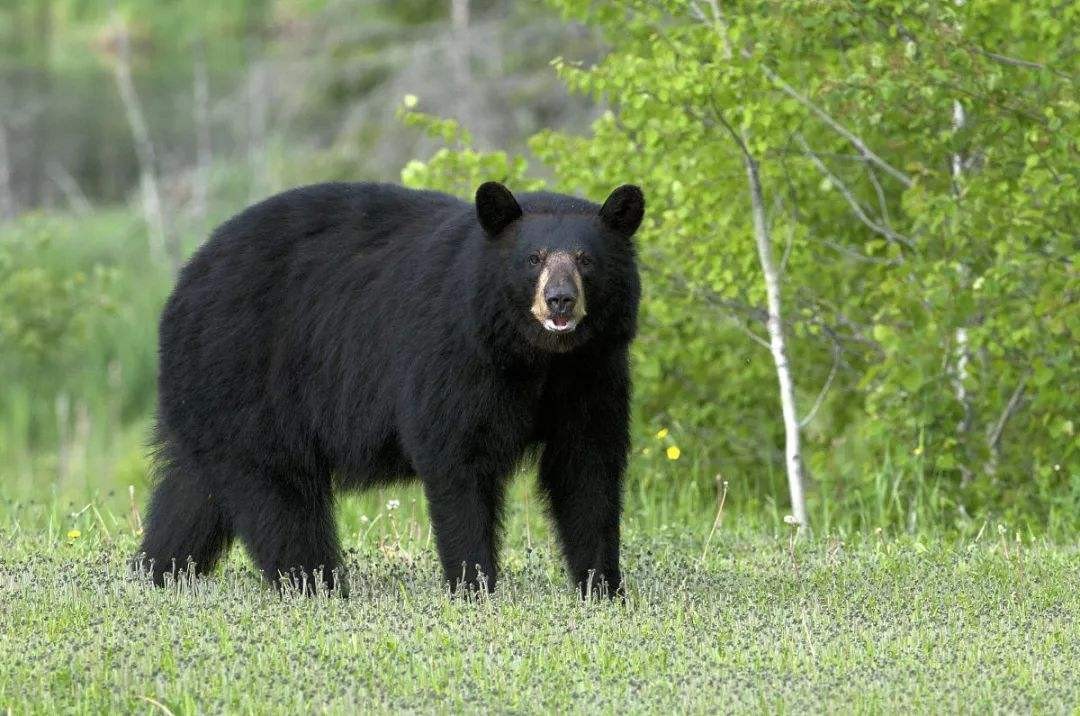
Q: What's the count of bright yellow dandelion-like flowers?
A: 3